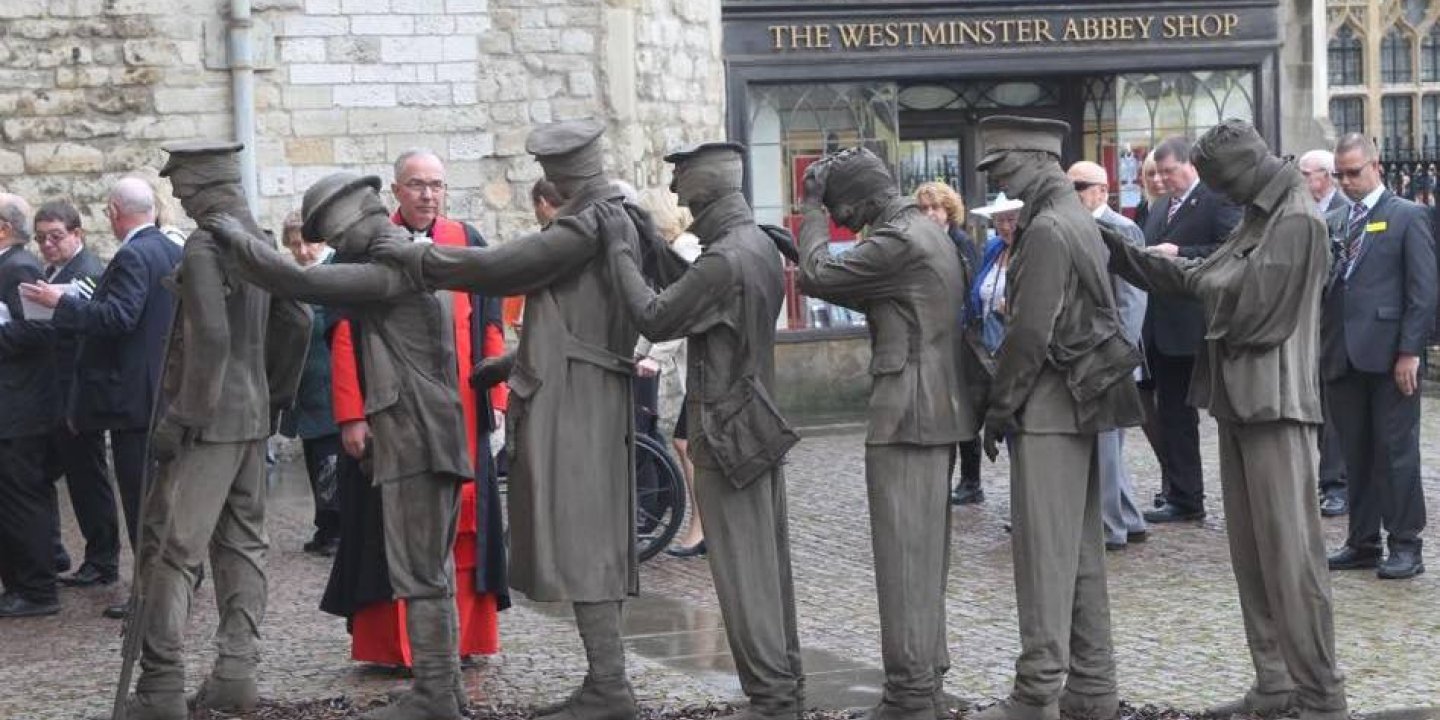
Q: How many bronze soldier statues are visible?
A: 7